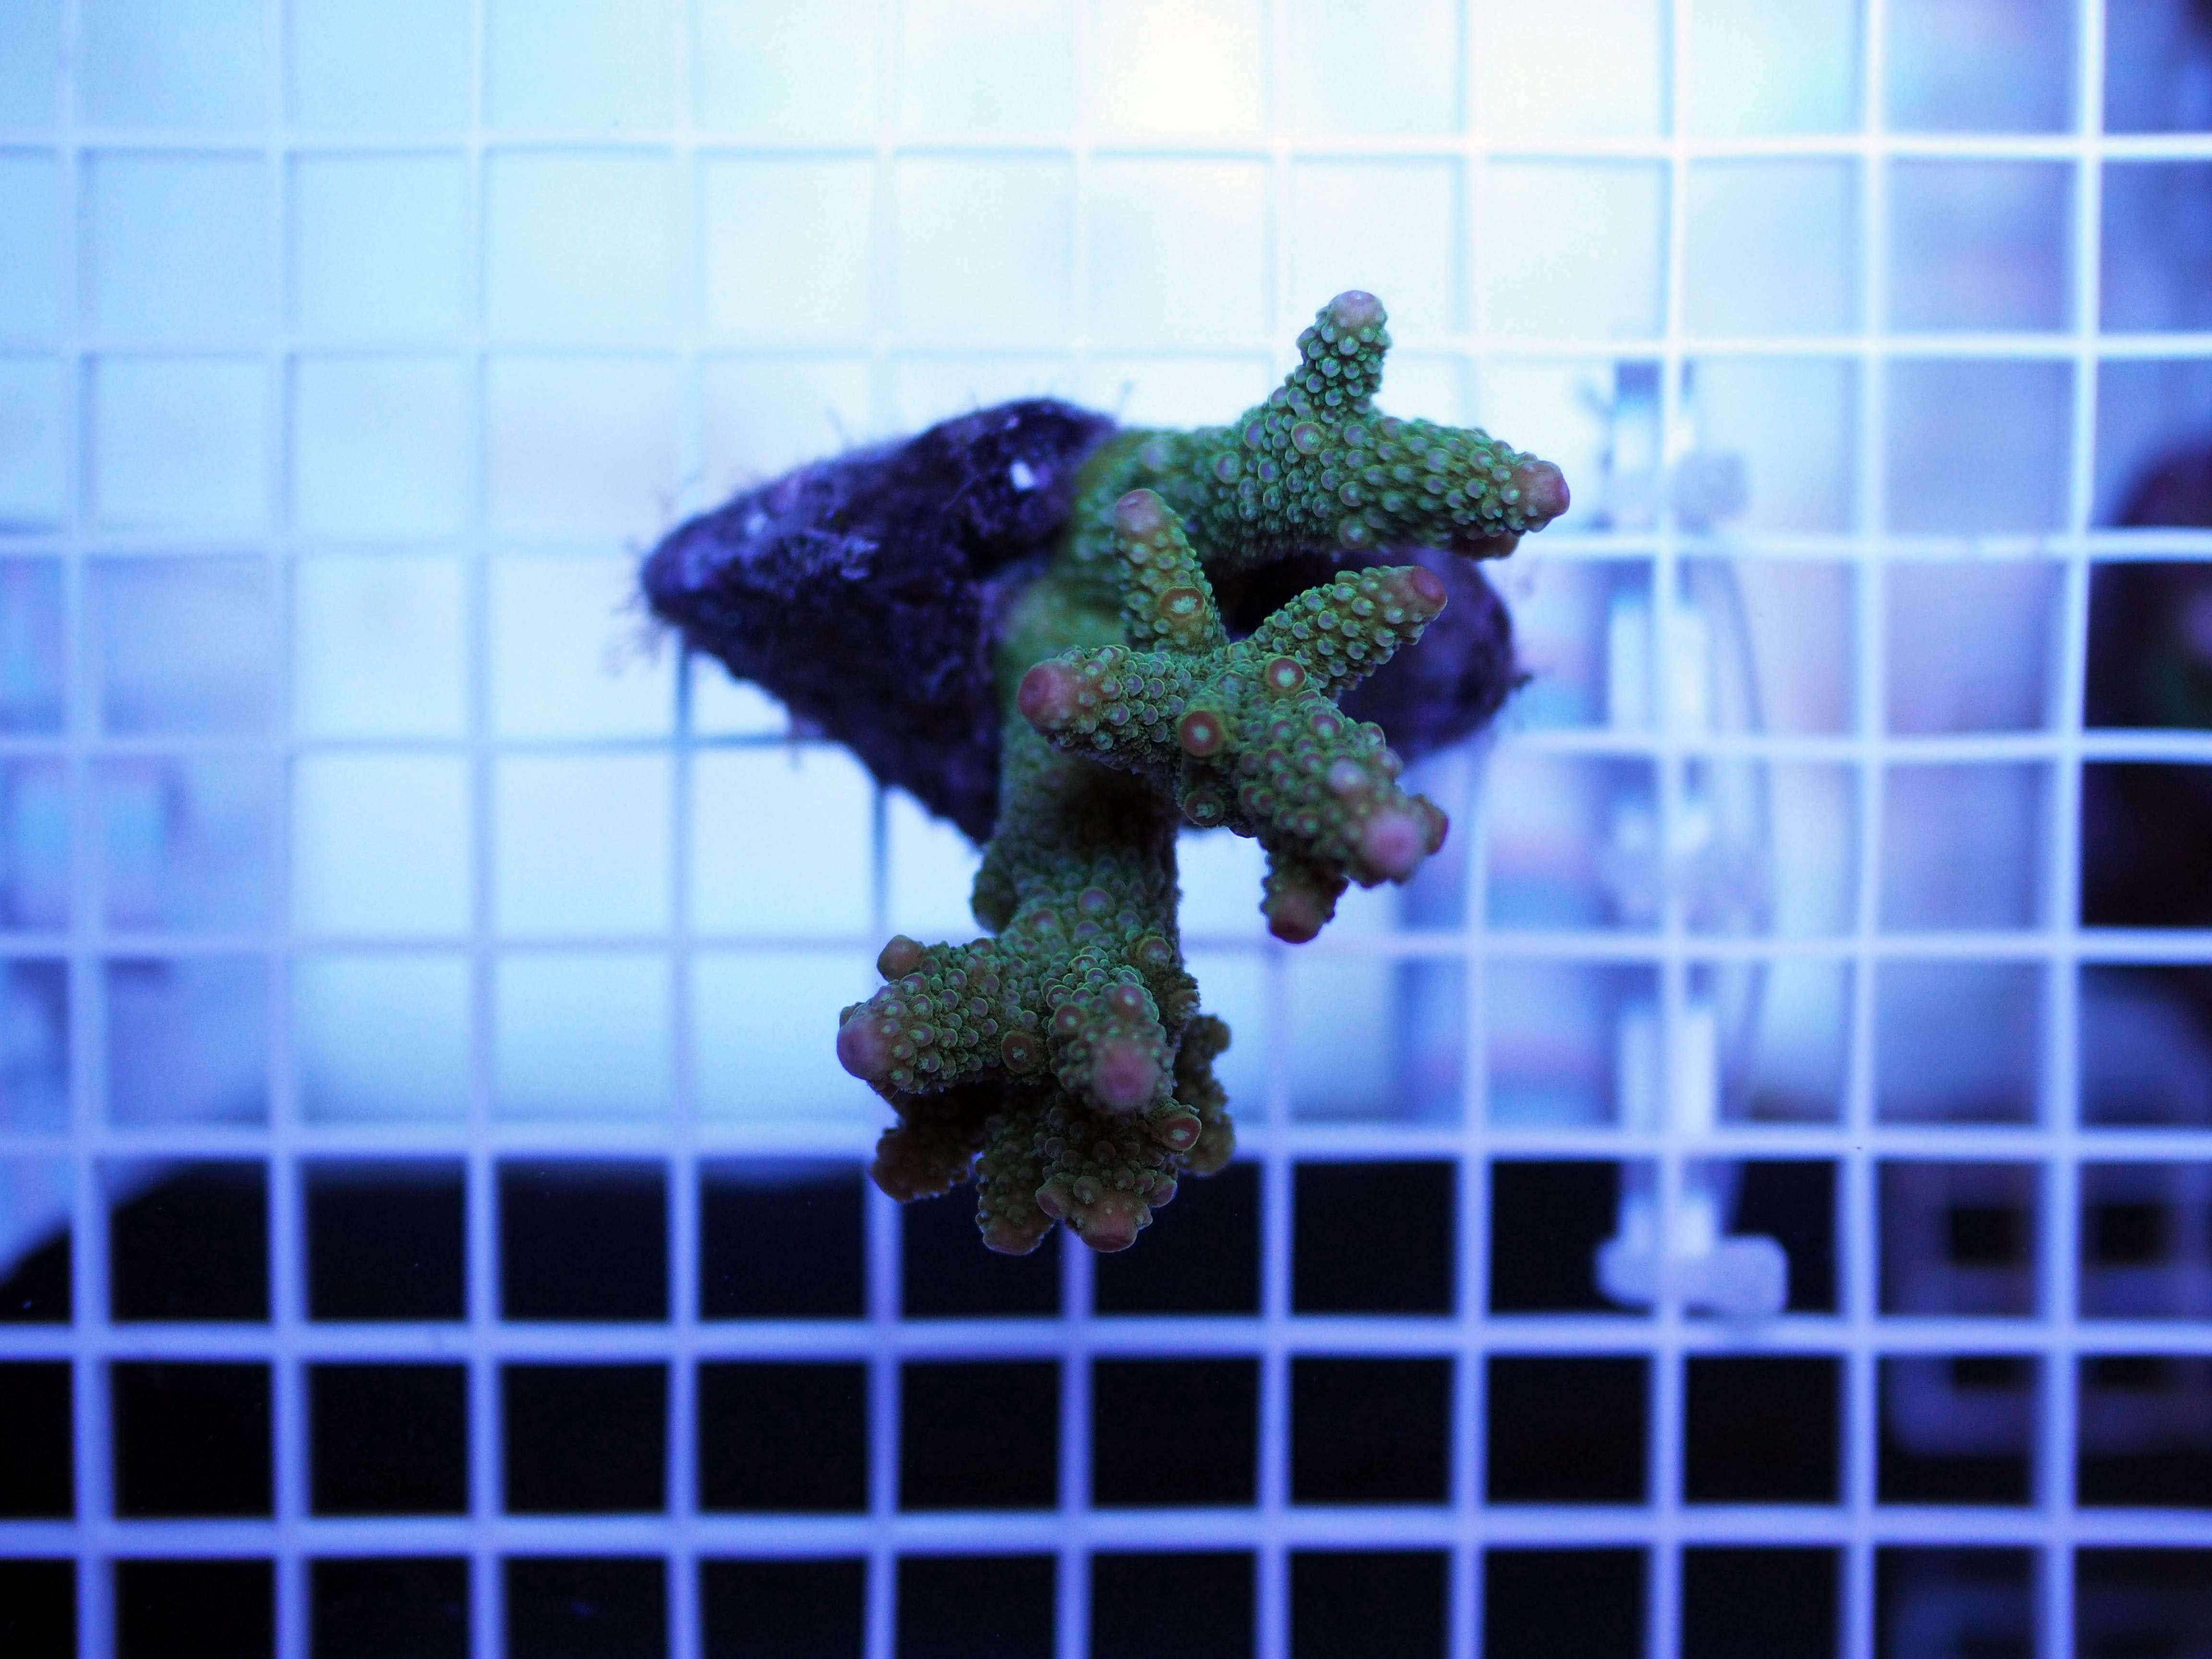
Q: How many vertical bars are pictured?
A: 11